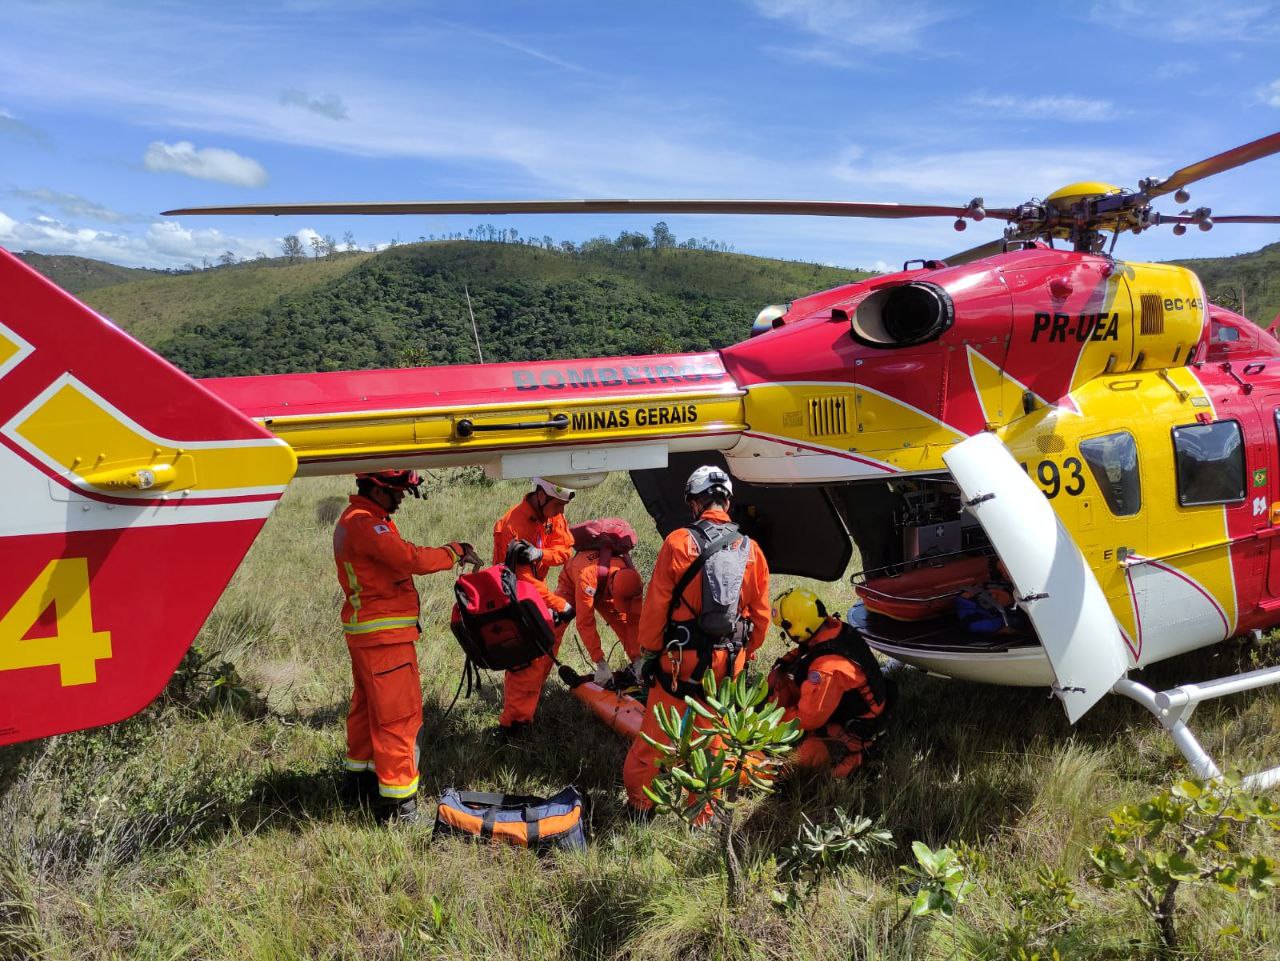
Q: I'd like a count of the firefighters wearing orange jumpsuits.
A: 5